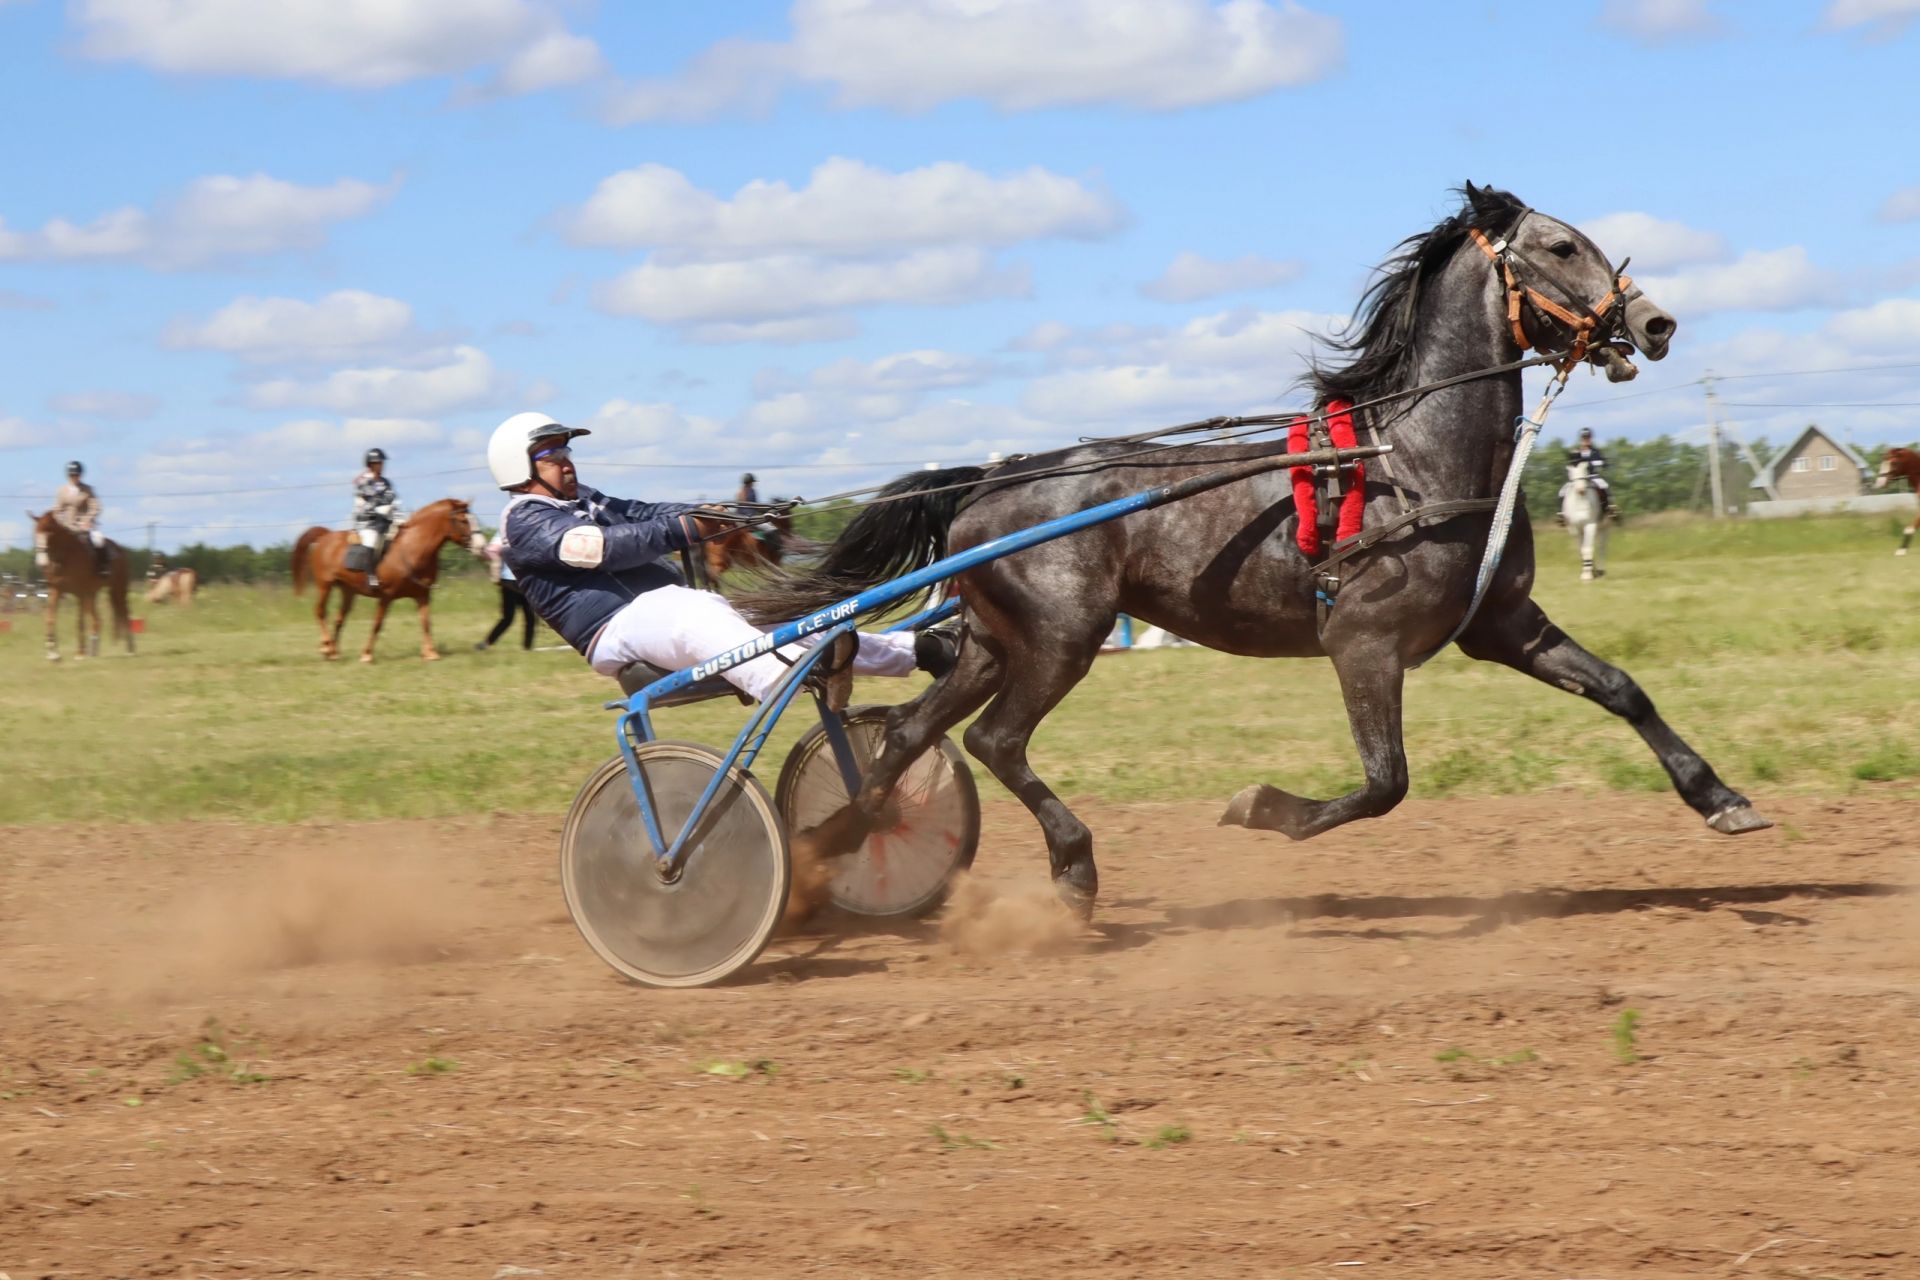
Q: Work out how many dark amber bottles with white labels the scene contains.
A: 0